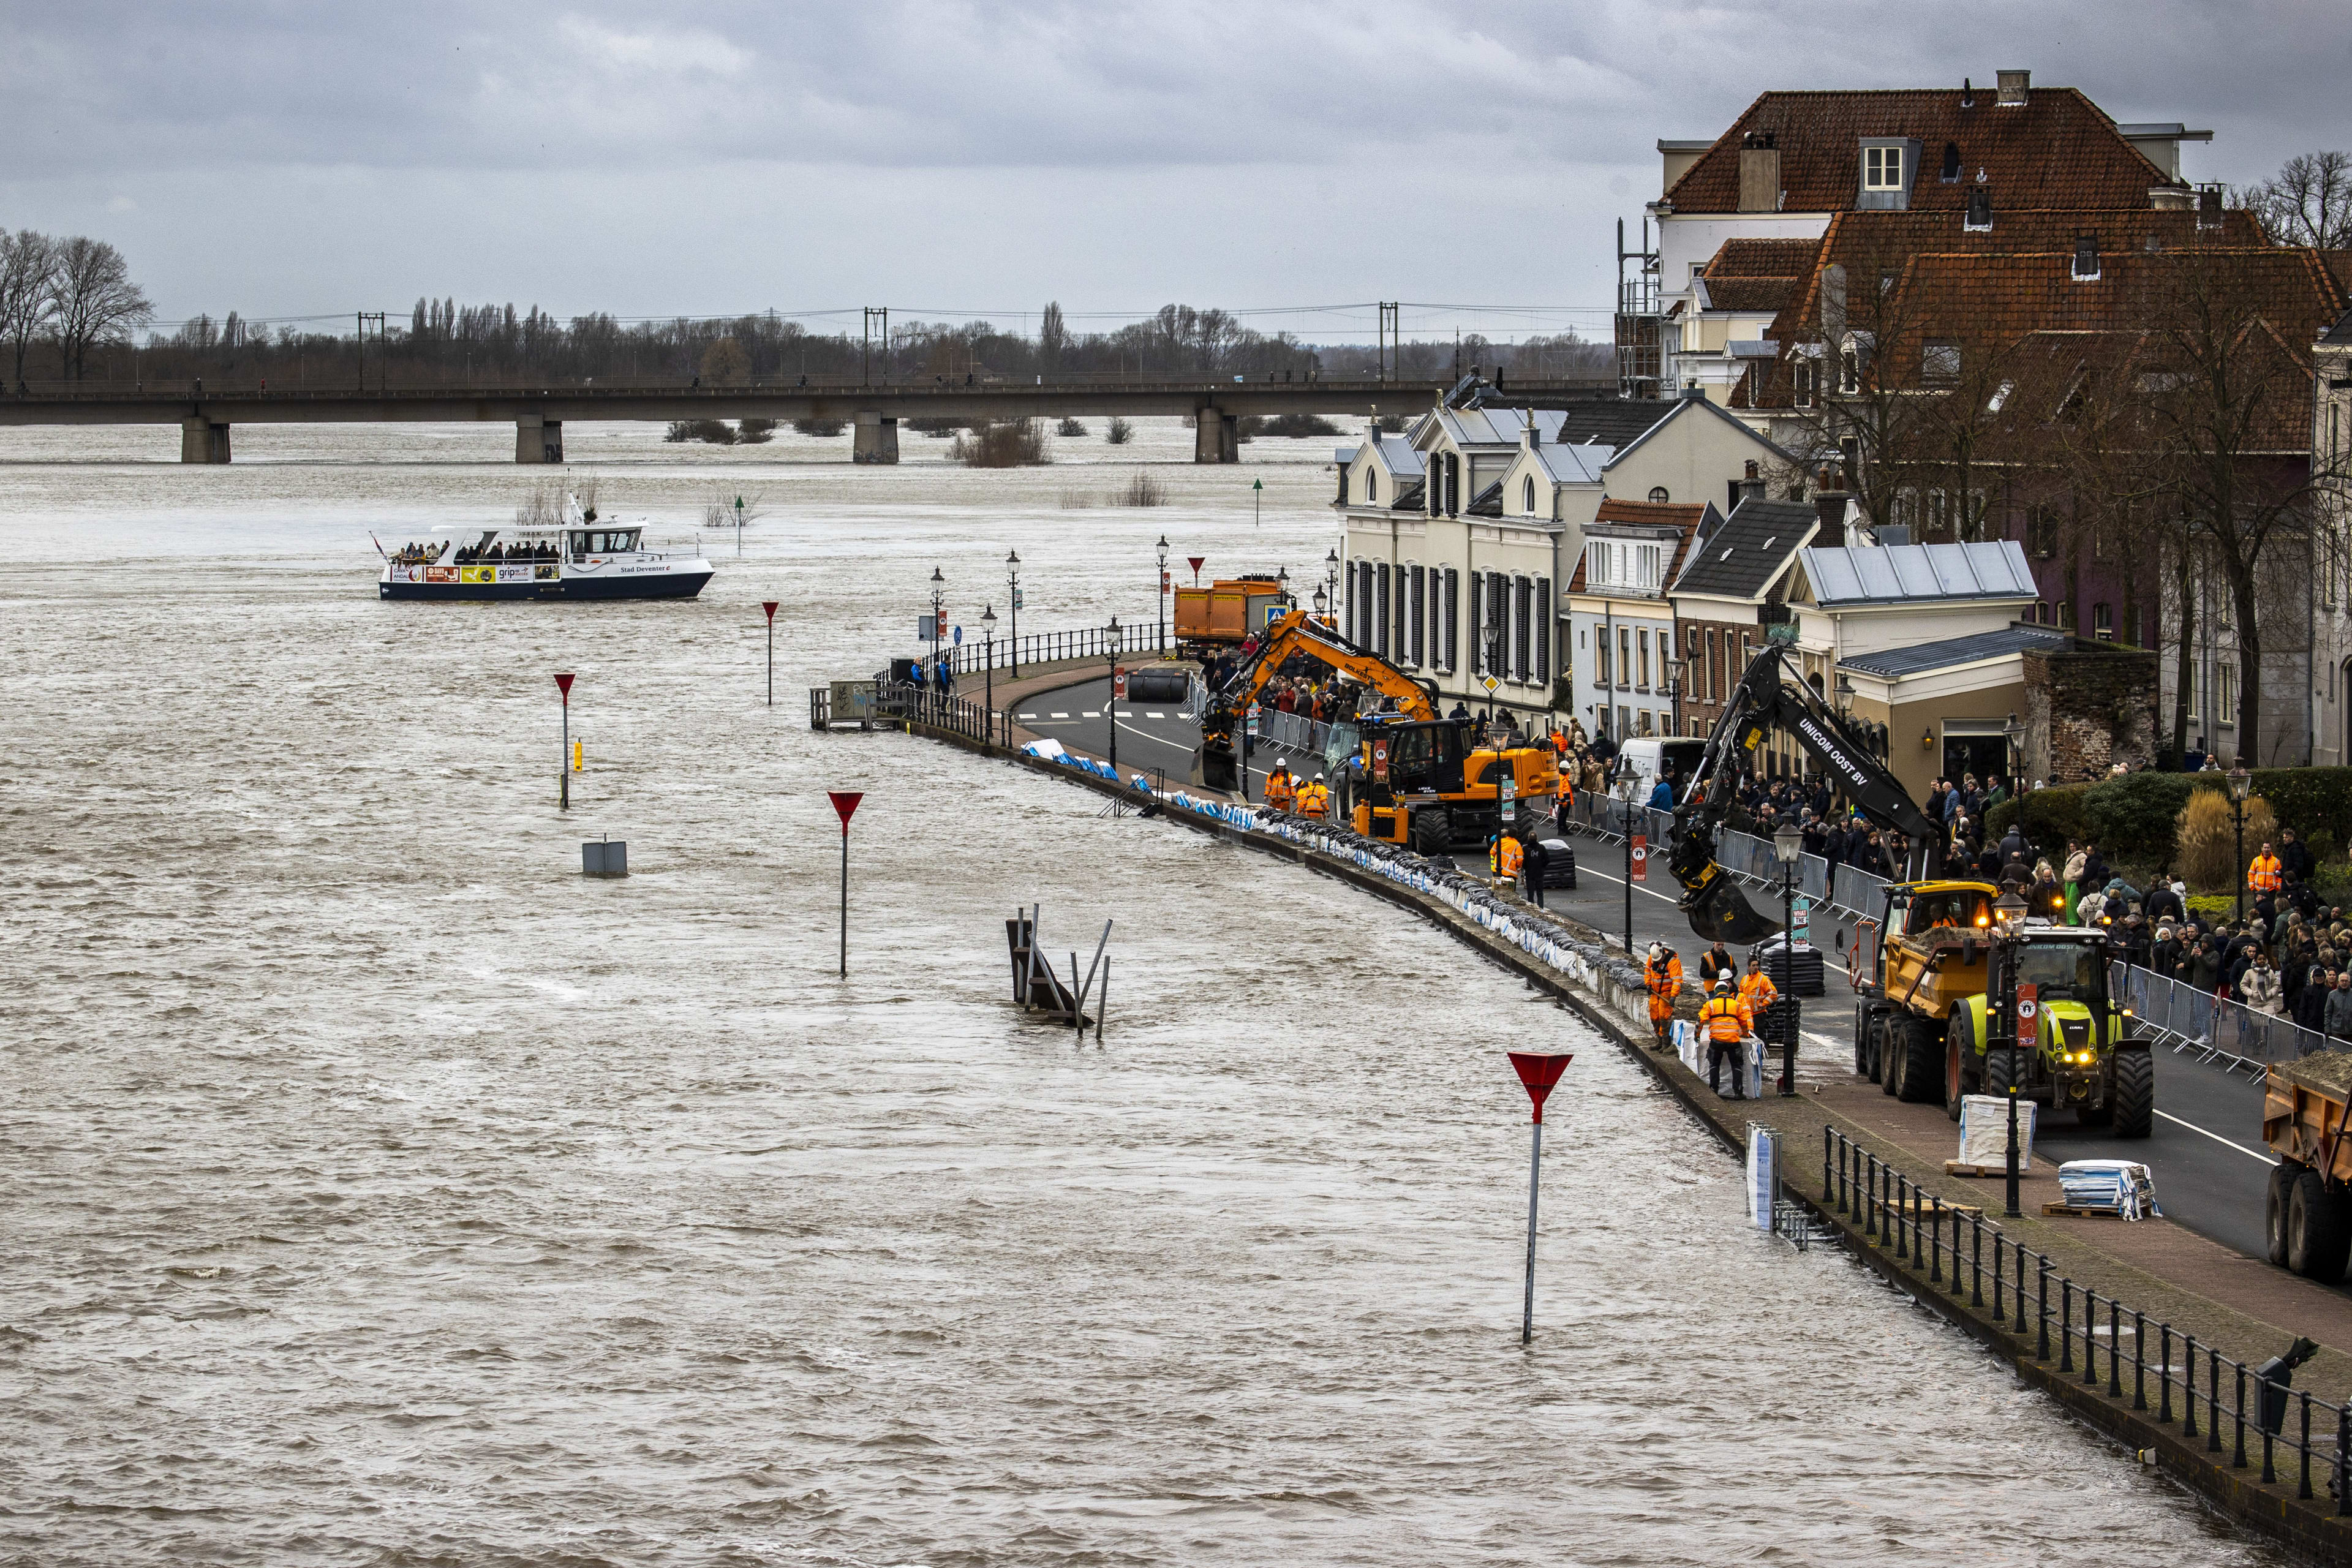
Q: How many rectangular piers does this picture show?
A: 2